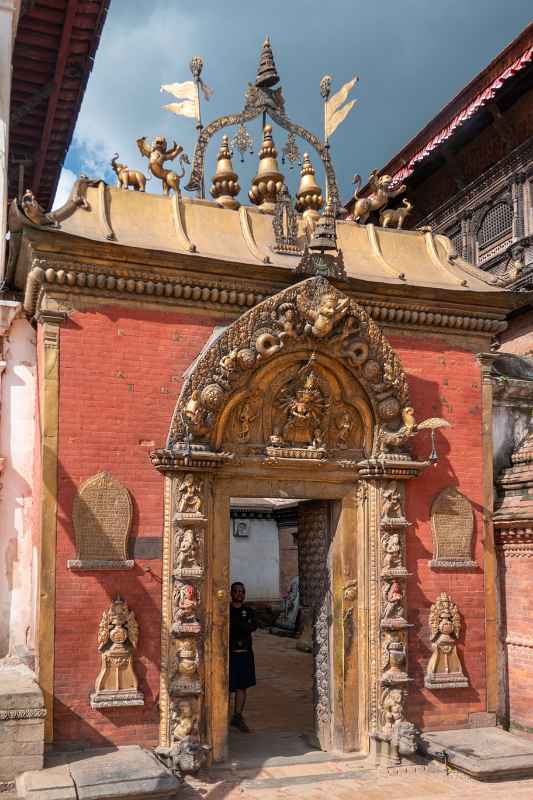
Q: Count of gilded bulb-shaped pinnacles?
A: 3